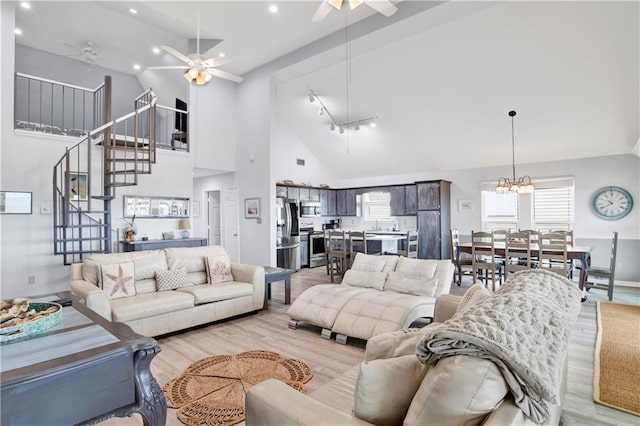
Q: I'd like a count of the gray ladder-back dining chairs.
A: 8